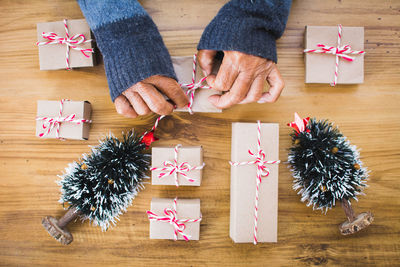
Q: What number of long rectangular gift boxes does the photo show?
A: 1